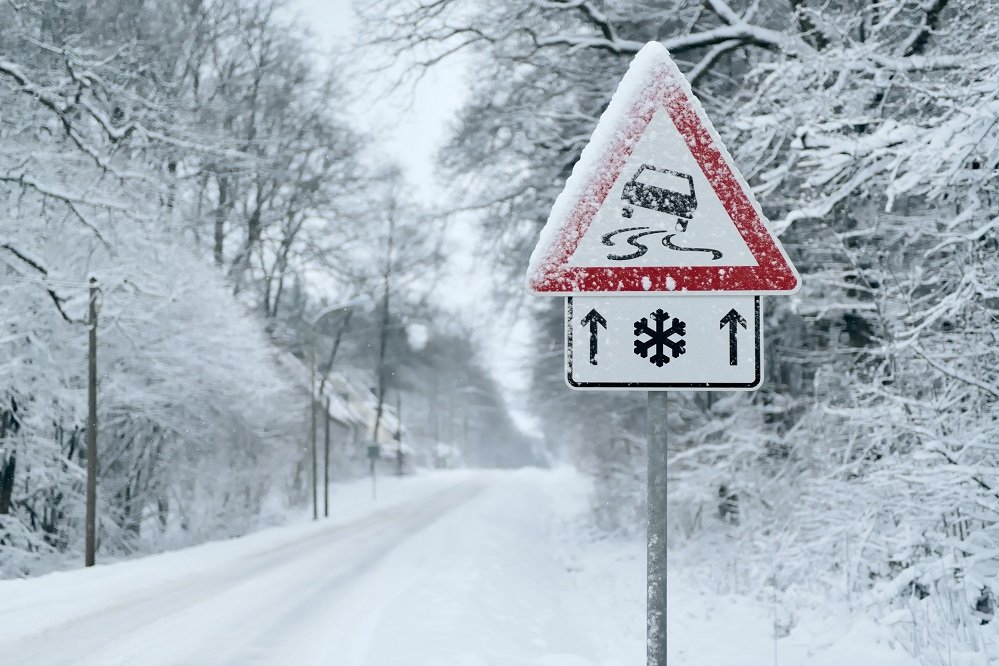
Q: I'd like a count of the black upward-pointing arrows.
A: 2